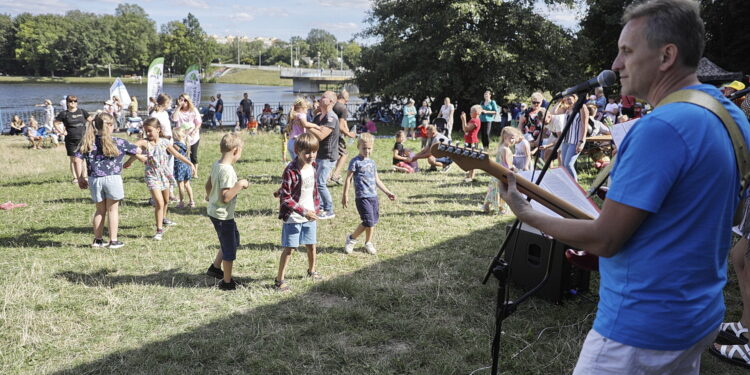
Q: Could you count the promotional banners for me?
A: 2